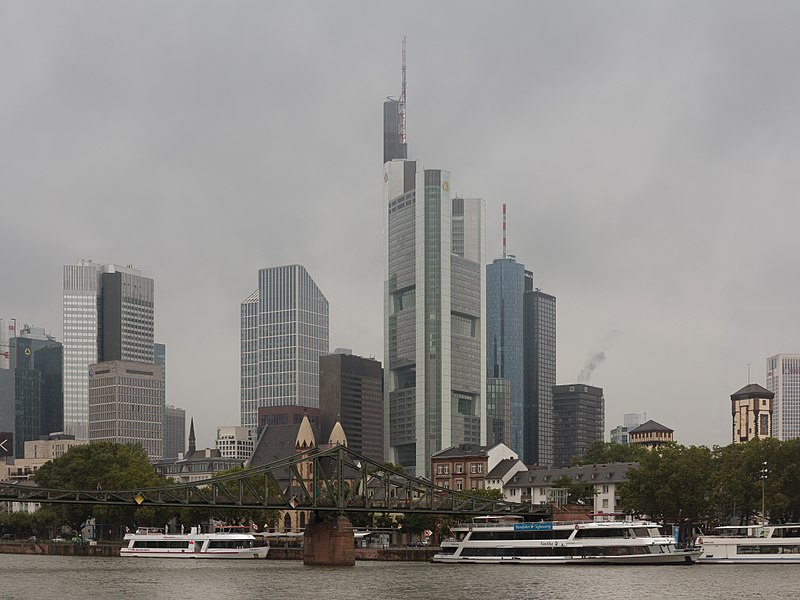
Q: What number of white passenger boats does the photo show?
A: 3